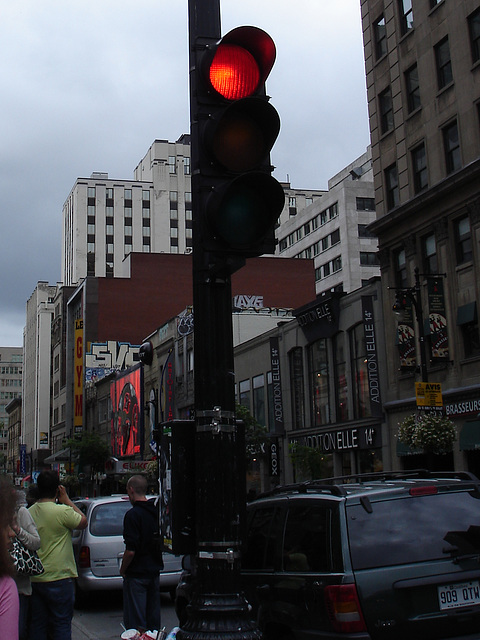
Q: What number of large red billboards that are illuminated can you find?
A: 1